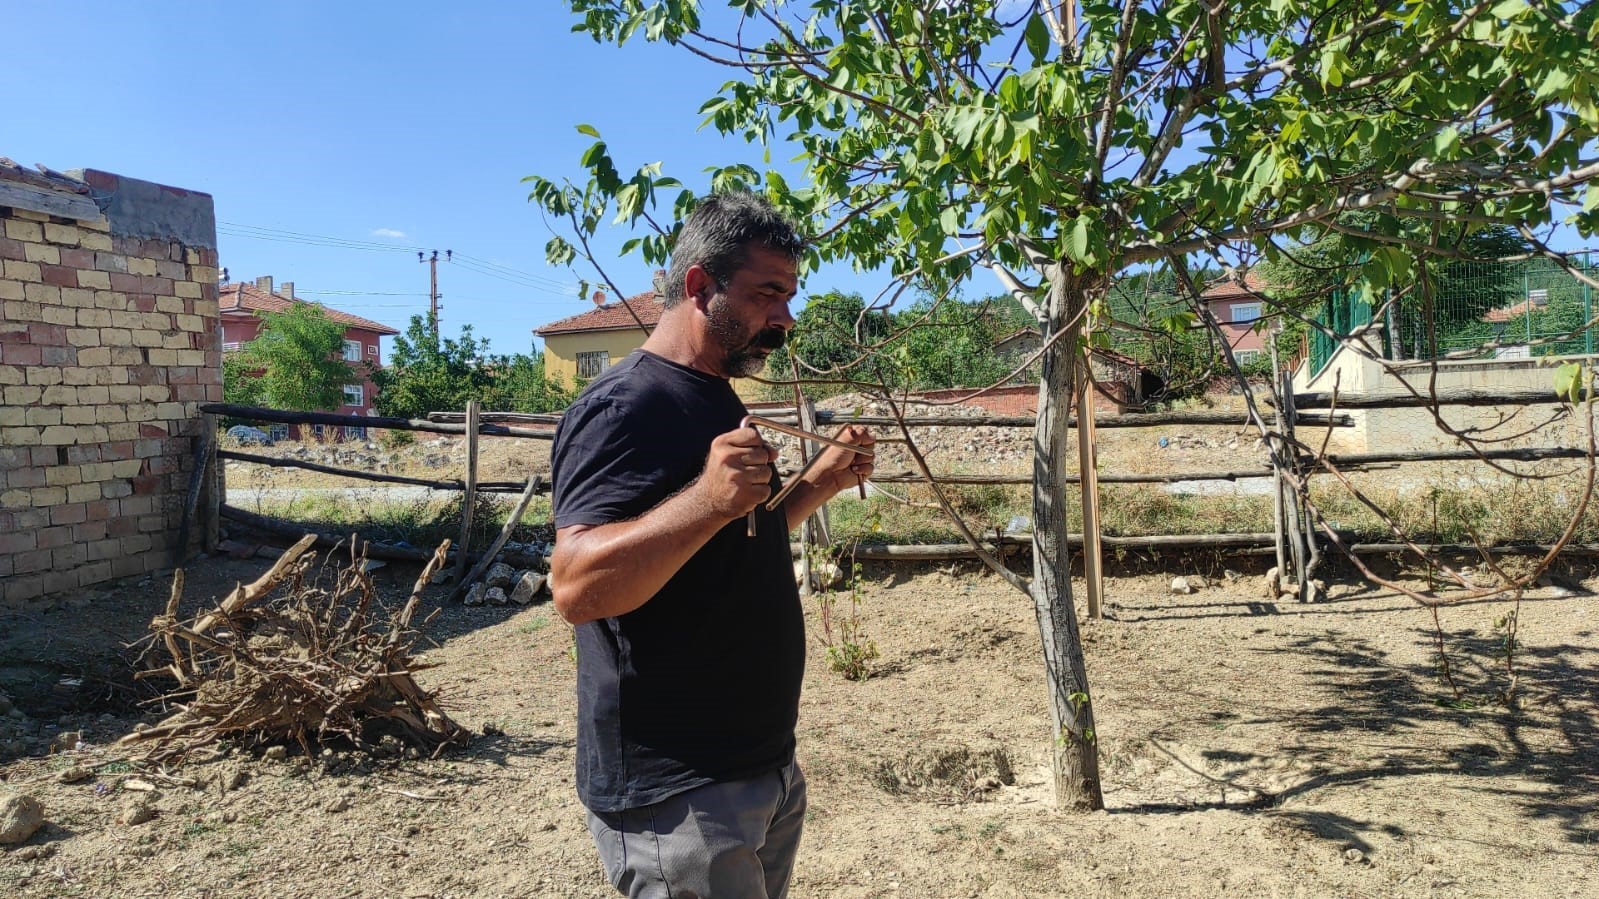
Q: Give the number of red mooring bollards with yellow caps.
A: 0